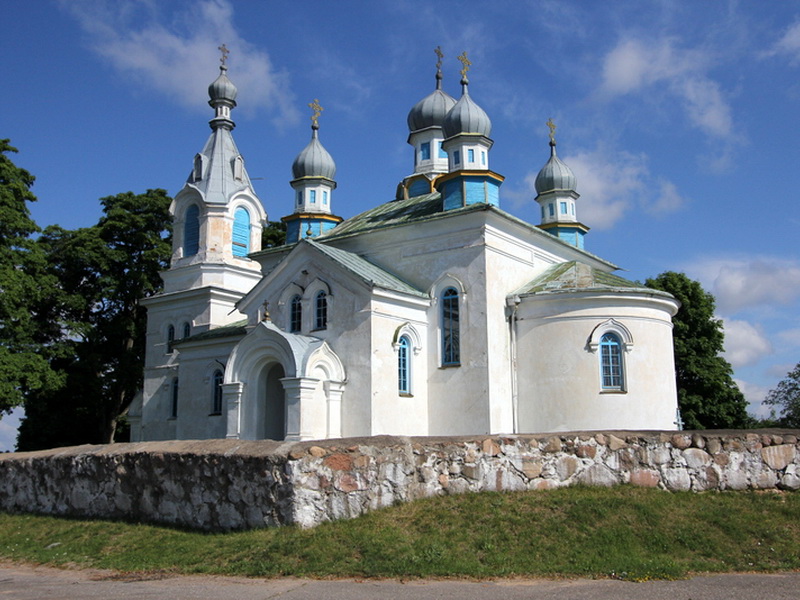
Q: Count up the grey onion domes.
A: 5